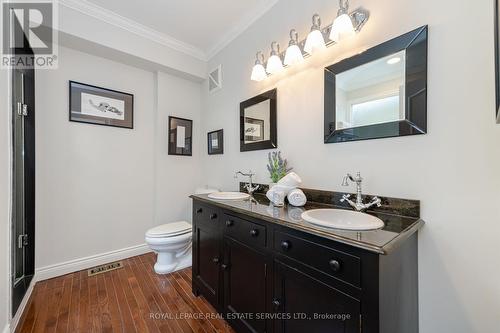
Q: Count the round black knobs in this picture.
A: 9